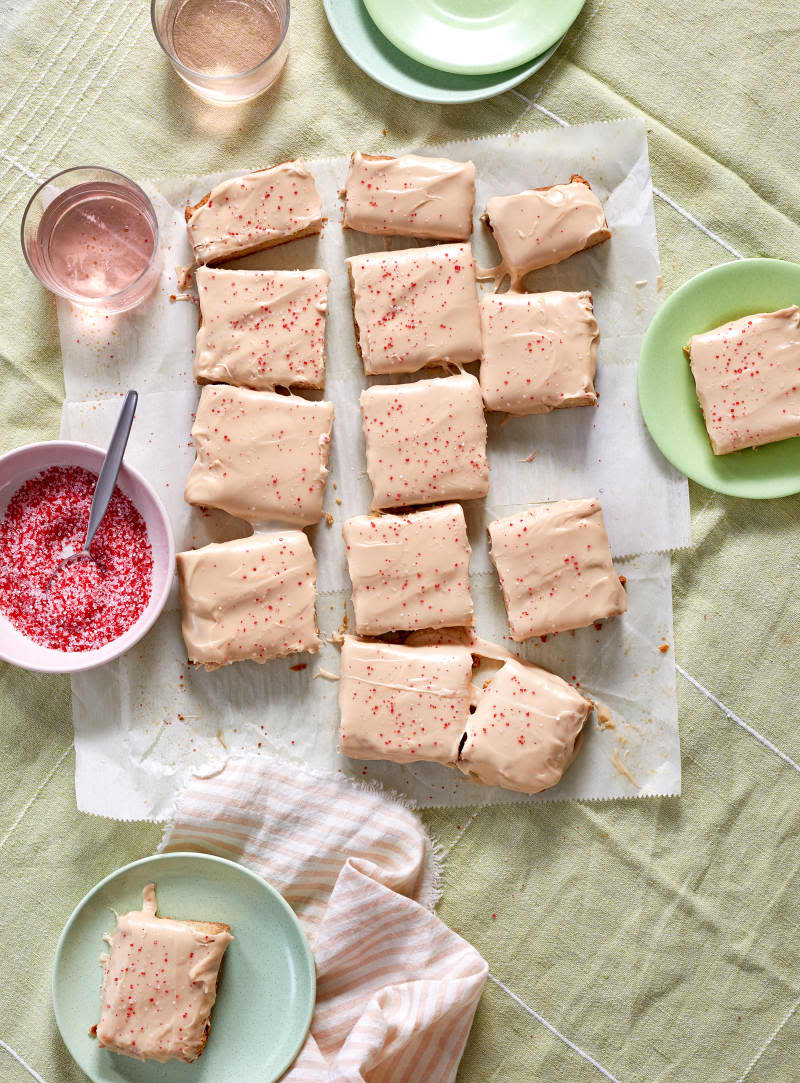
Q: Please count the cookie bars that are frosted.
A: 15